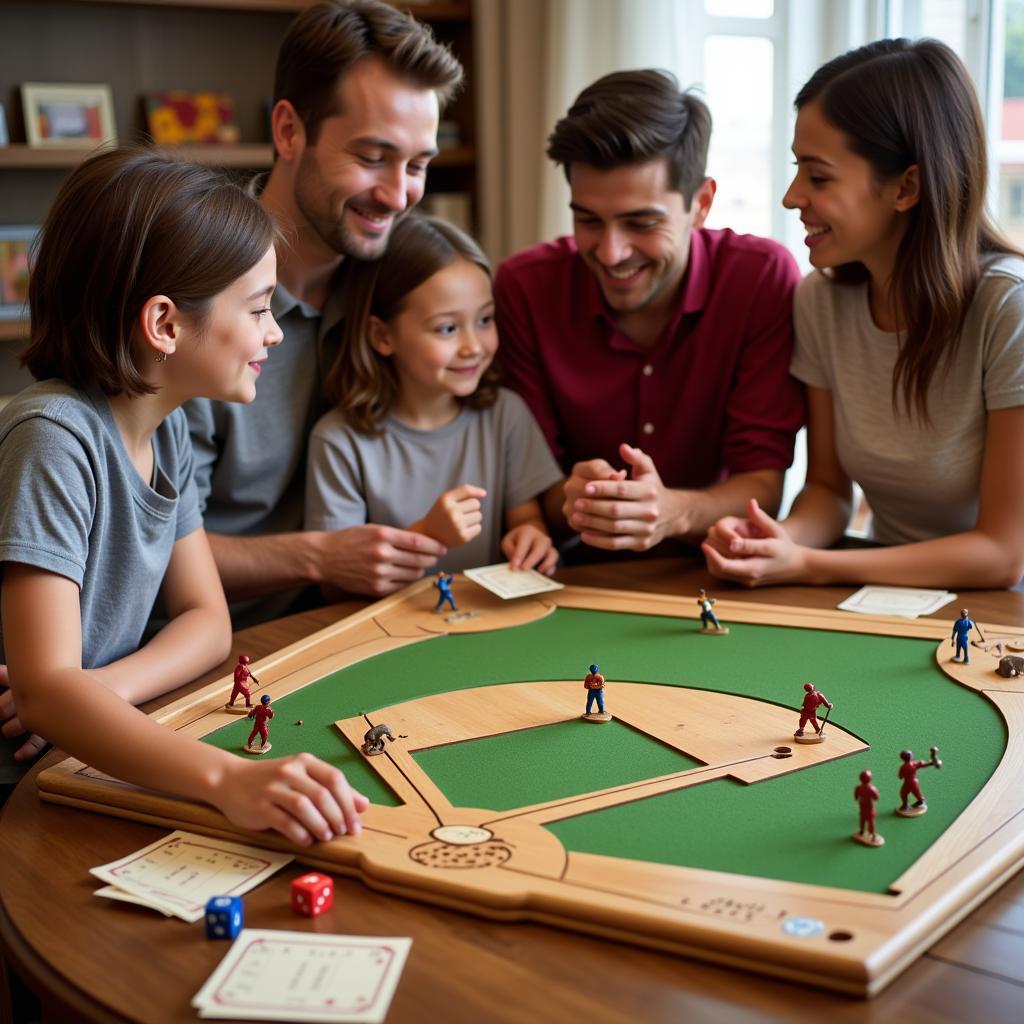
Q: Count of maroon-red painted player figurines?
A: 5